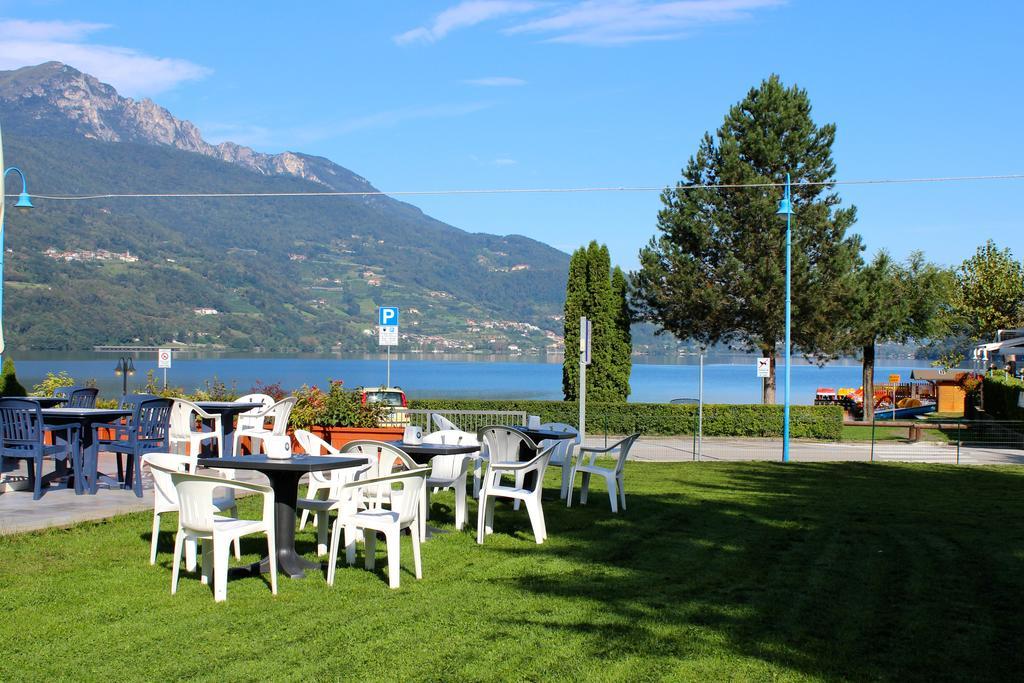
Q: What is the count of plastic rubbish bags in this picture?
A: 0